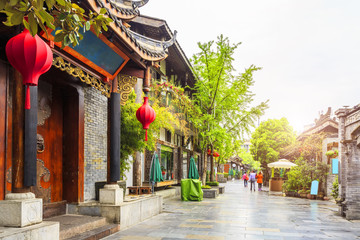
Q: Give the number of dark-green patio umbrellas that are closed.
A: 2